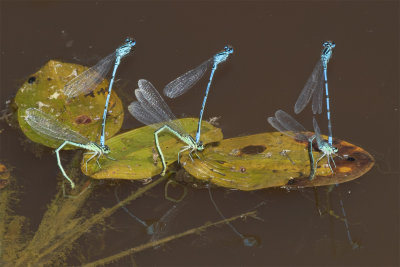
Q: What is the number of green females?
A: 3